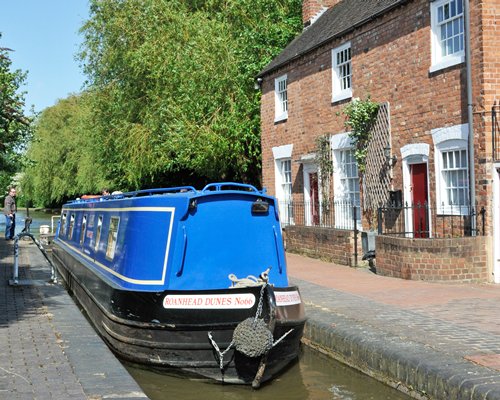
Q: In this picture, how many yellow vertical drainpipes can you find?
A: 0